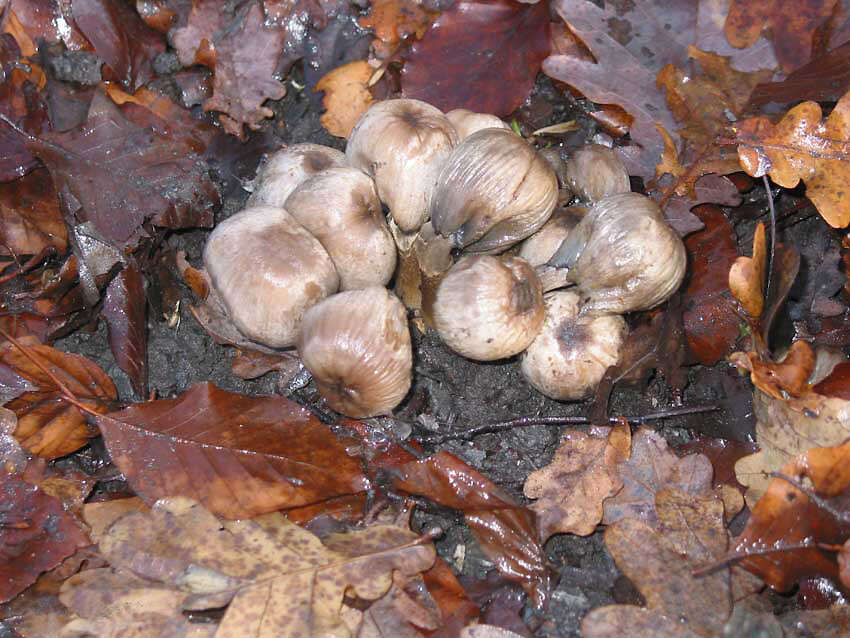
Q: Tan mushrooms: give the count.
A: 12